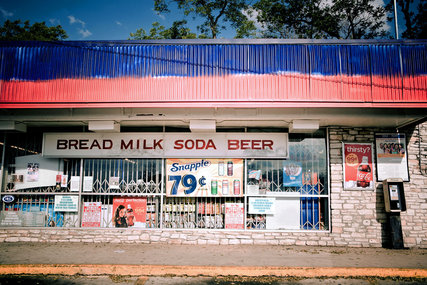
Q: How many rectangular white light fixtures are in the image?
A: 4